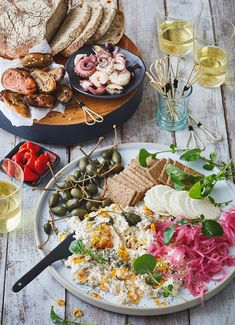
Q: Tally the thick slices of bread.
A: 4